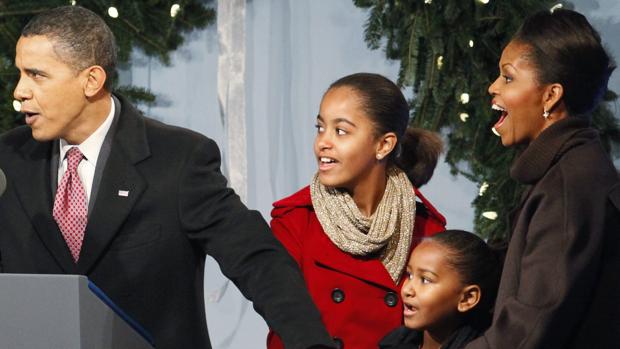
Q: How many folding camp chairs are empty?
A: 0